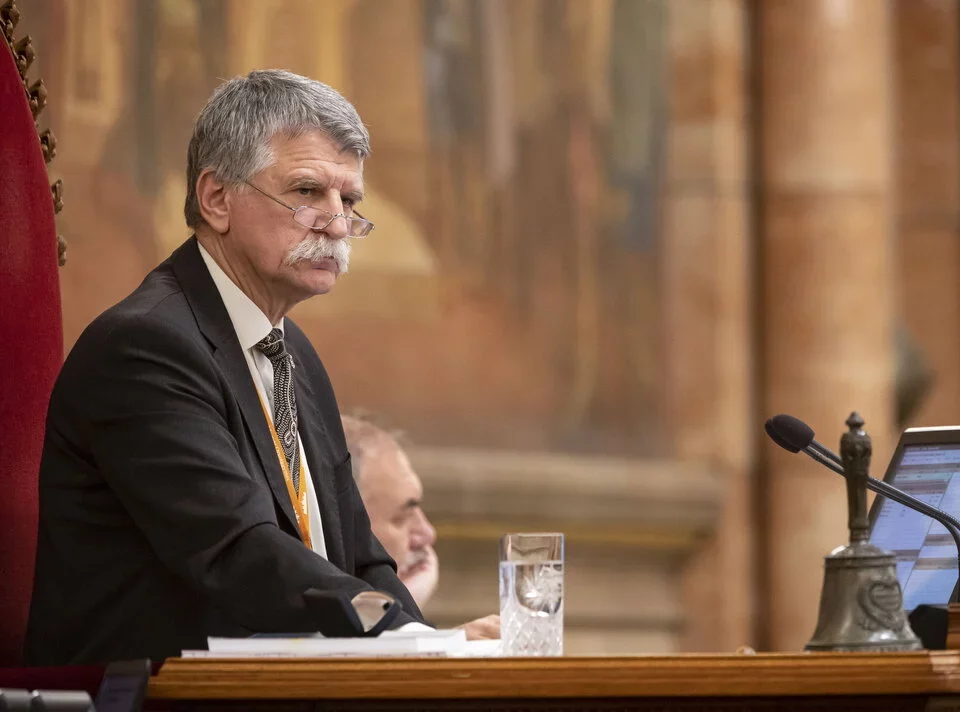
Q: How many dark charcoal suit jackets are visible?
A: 1